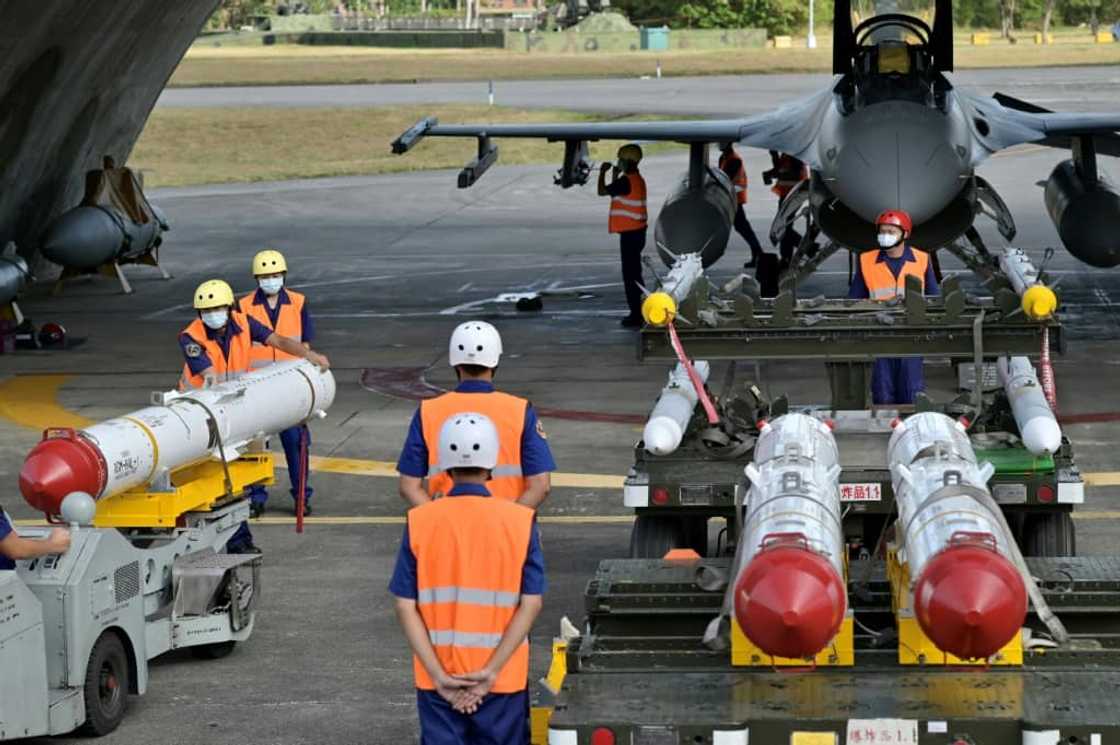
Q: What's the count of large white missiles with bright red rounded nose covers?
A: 3